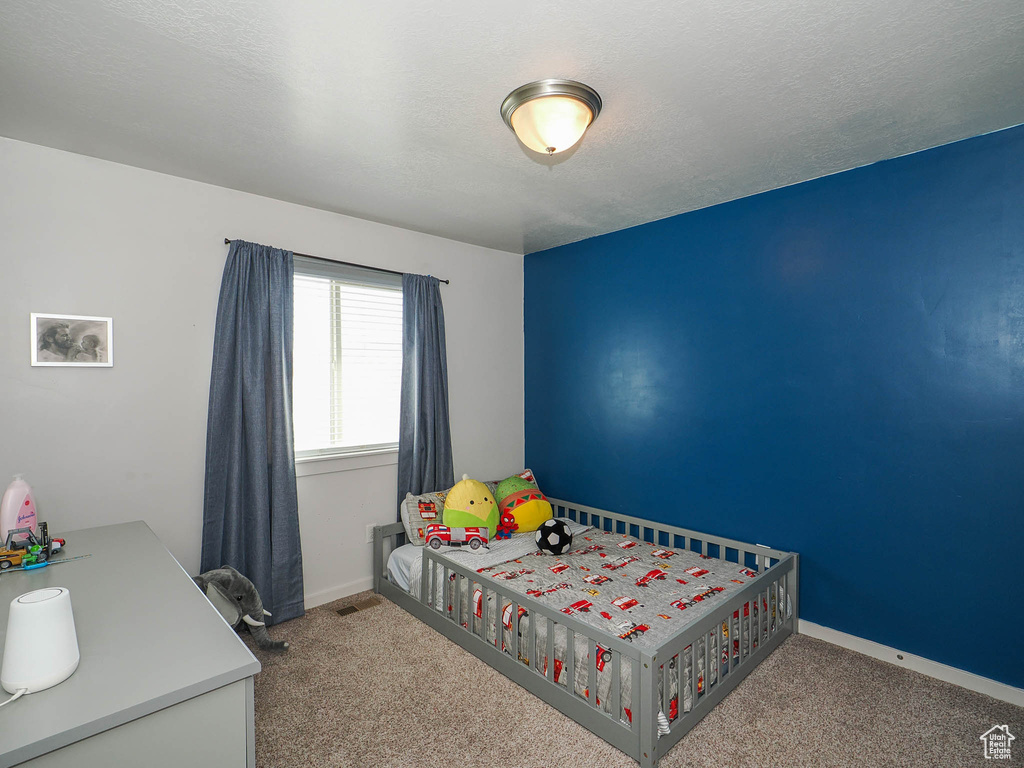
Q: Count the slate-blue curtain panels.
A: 2